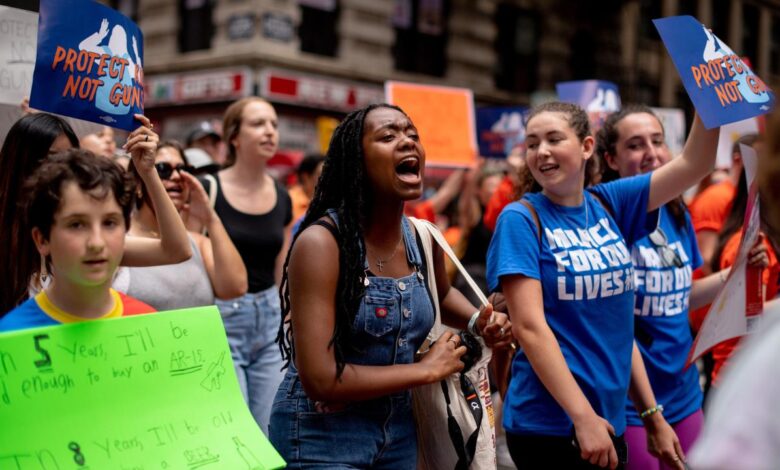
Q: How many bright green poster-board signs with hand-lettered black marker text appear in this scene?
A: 1